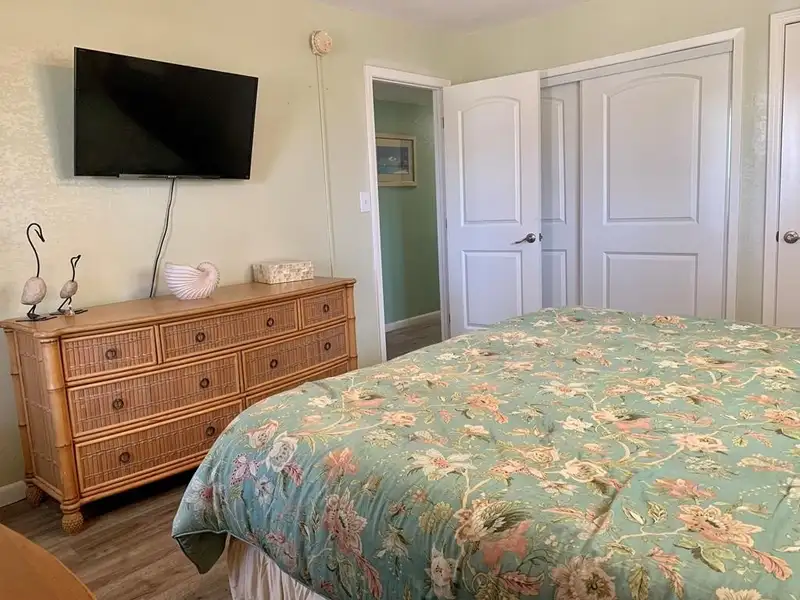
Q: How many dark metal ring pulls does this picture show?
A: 10